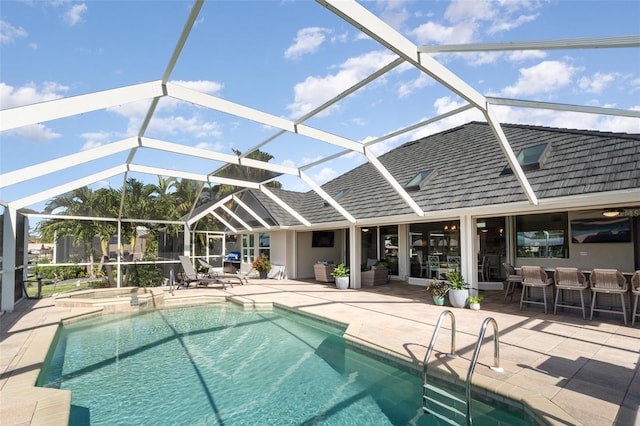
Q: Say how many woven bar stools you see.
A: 5